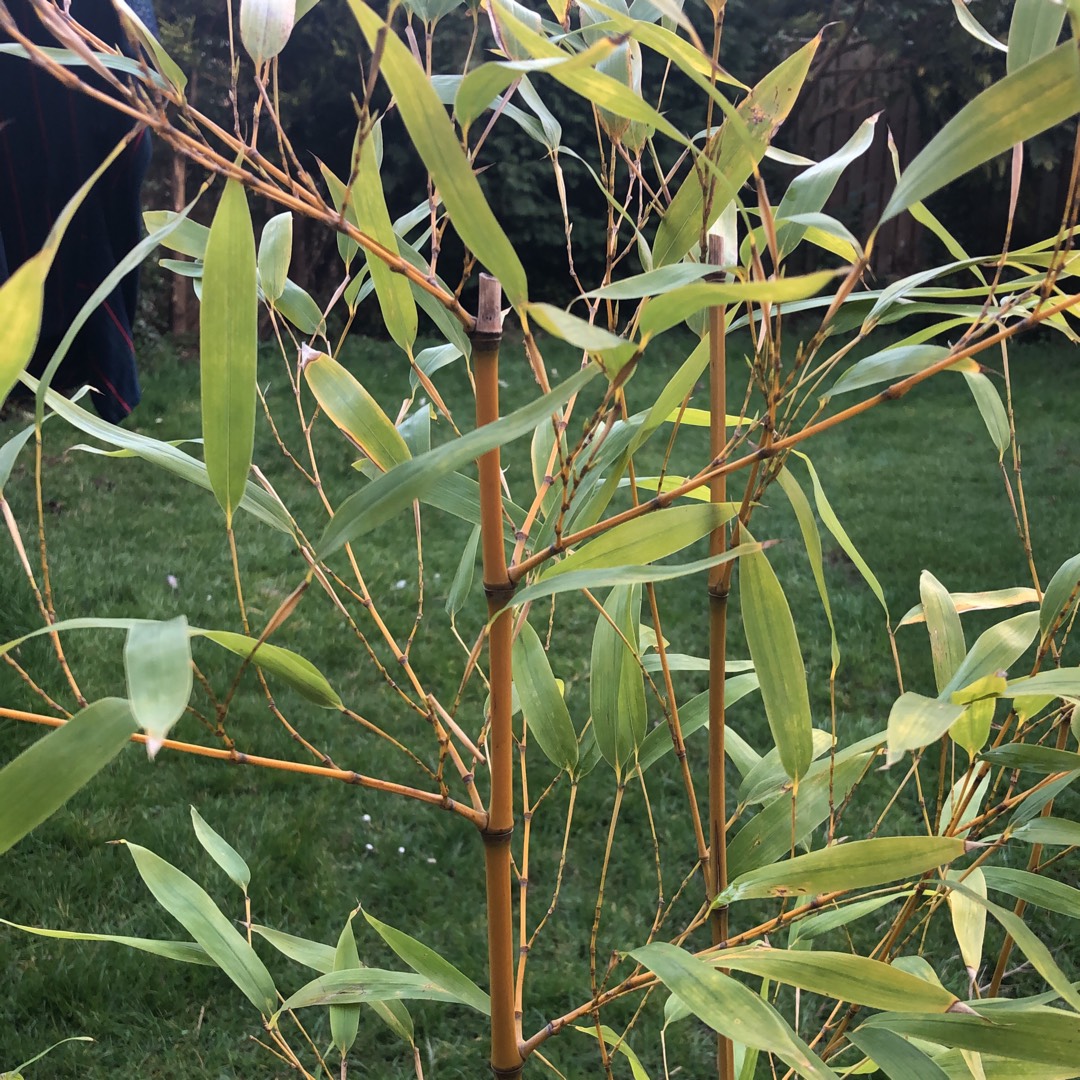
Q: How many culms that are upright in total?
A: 2